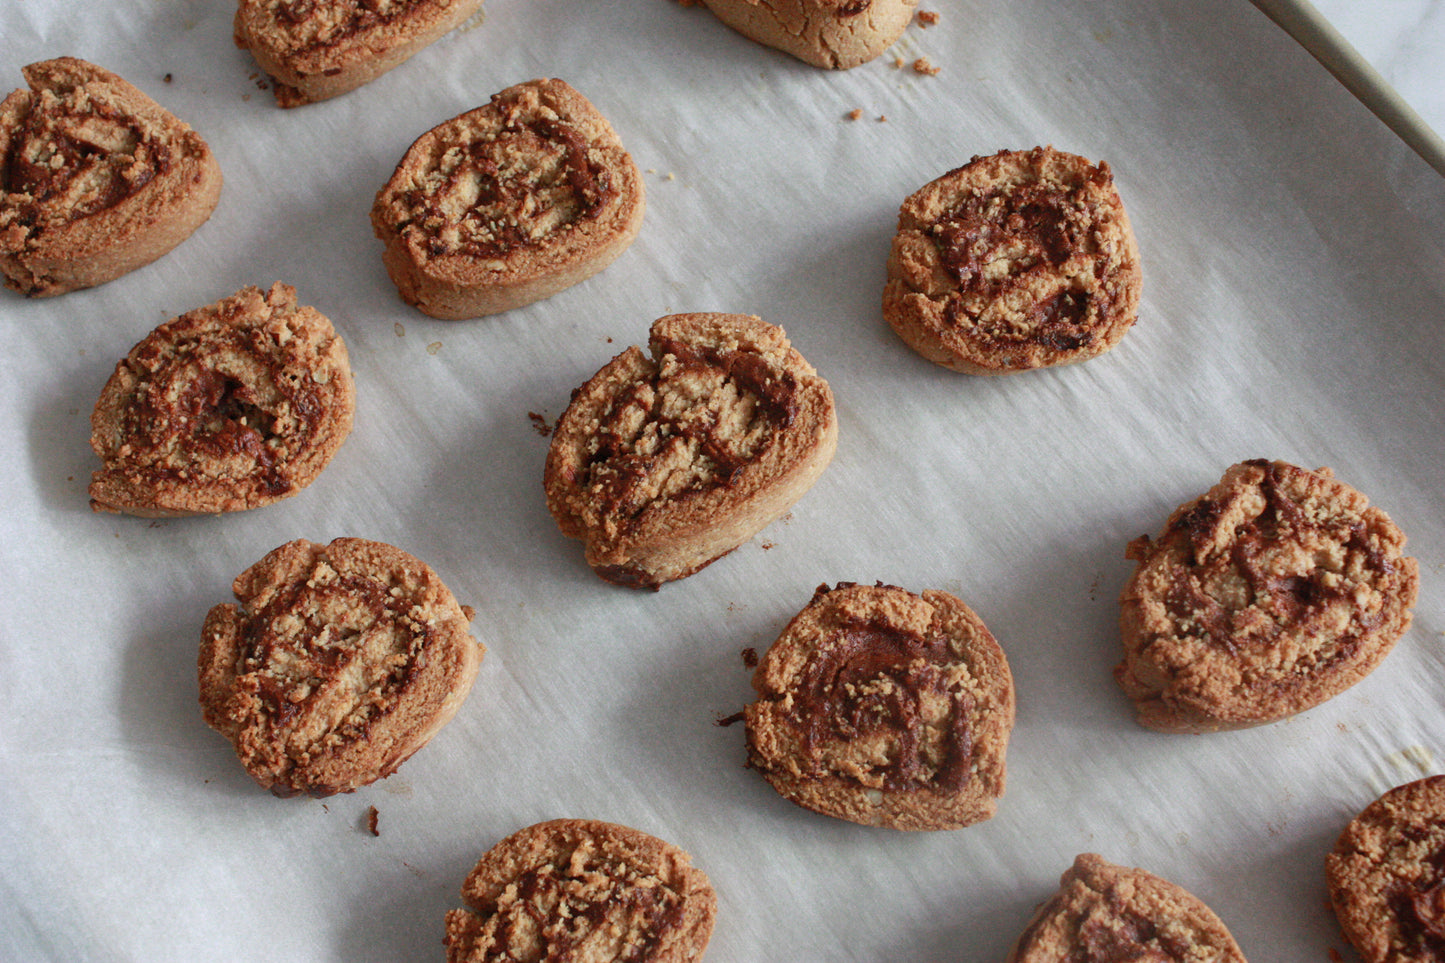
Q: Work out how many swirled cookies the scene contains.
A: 13